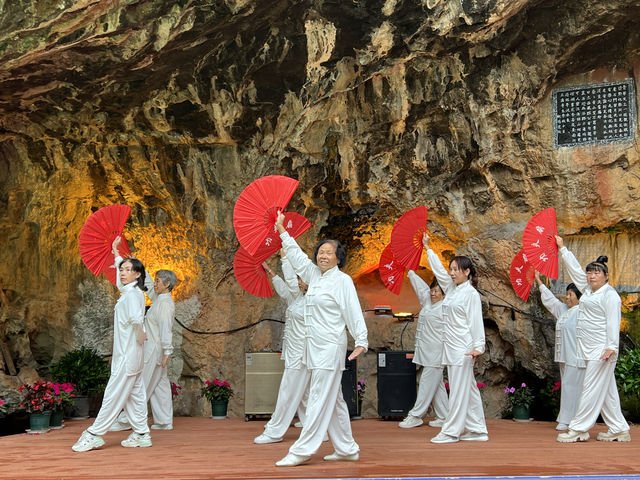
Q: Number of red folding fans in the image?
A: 9